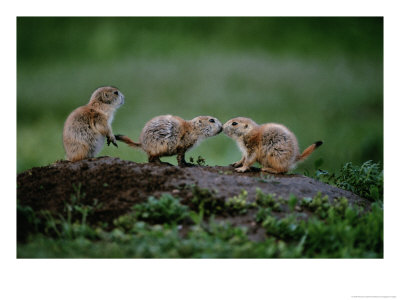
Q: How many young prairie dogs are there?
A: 3